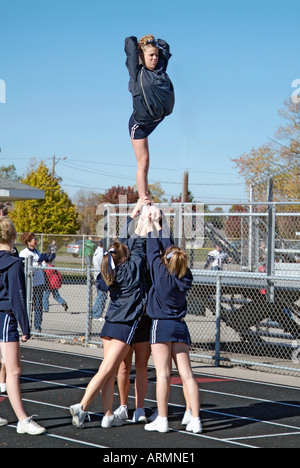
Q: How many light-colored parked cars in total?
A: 1